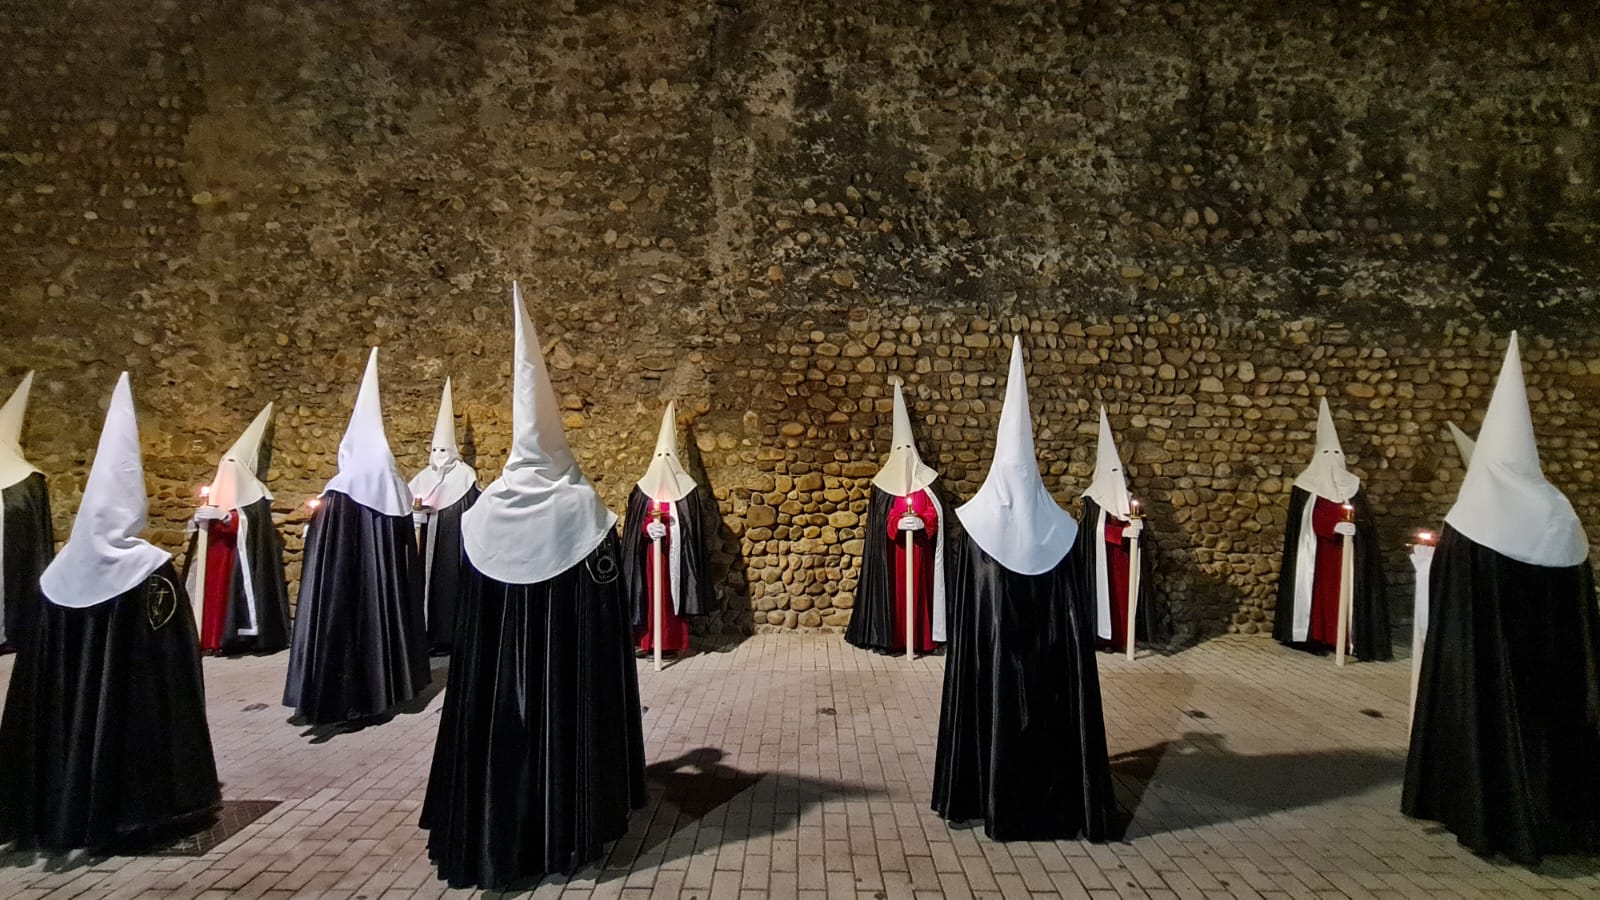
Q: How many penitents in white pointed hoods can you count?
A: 13